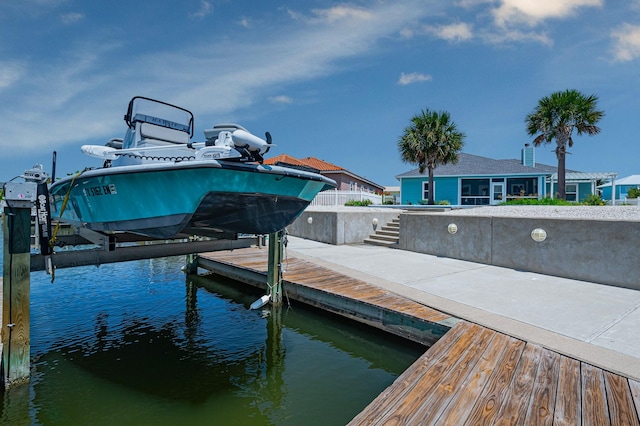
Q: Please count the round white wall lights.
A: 4